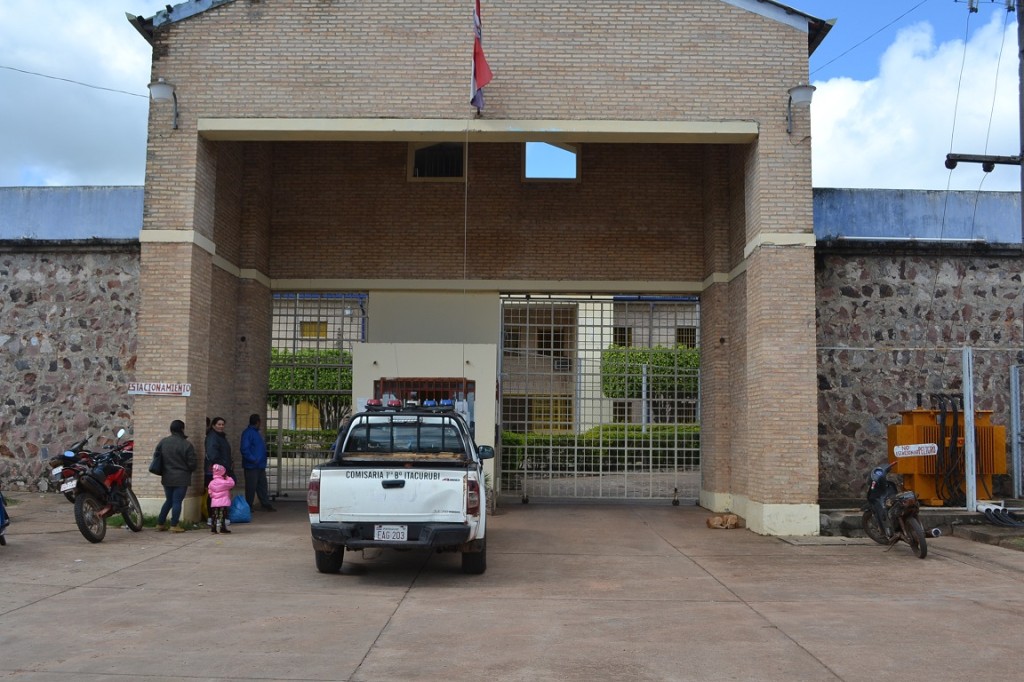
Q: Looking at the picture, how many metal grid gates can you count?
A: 2